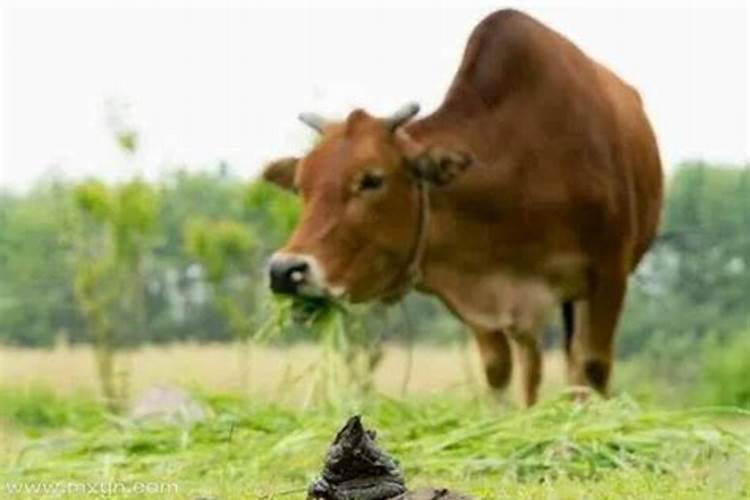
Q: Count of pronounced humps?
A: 1